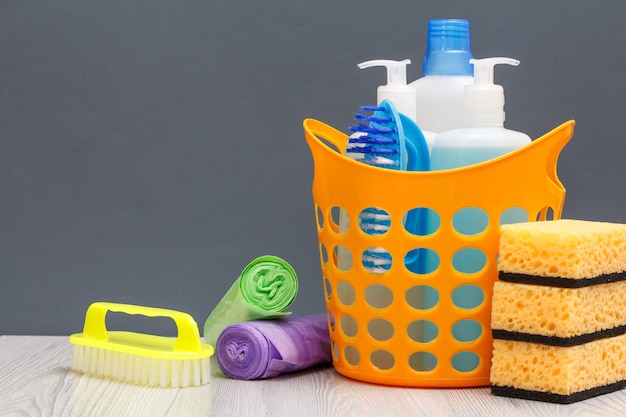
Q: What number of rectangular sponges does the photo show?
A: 3